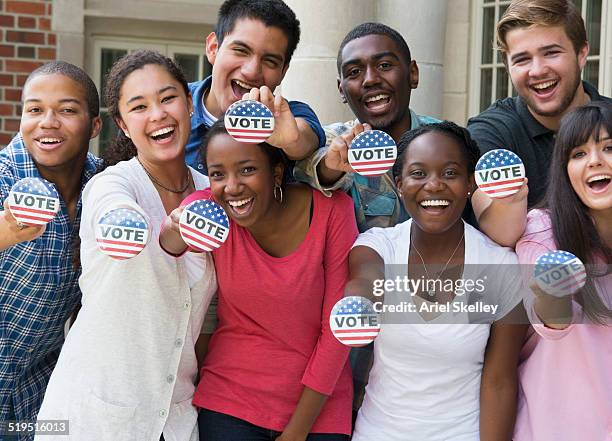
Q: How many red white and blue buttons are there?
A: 8